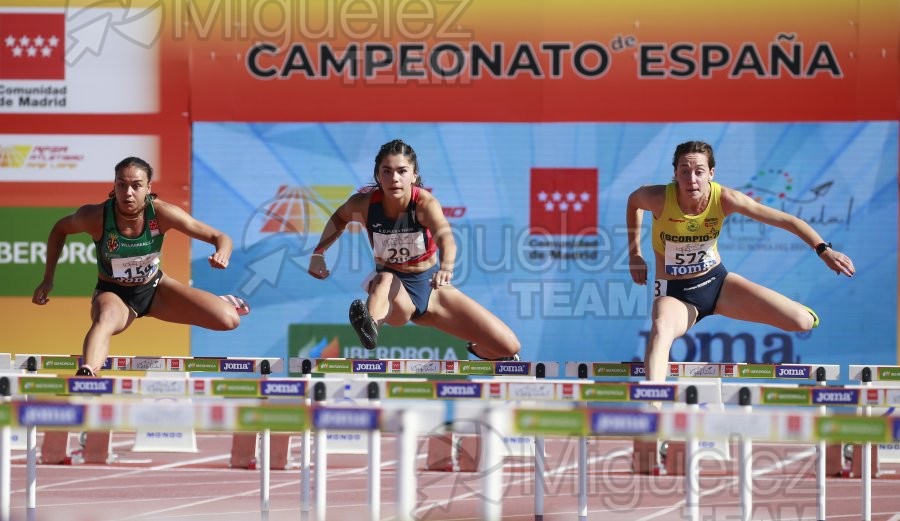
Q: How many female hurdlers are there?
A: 3